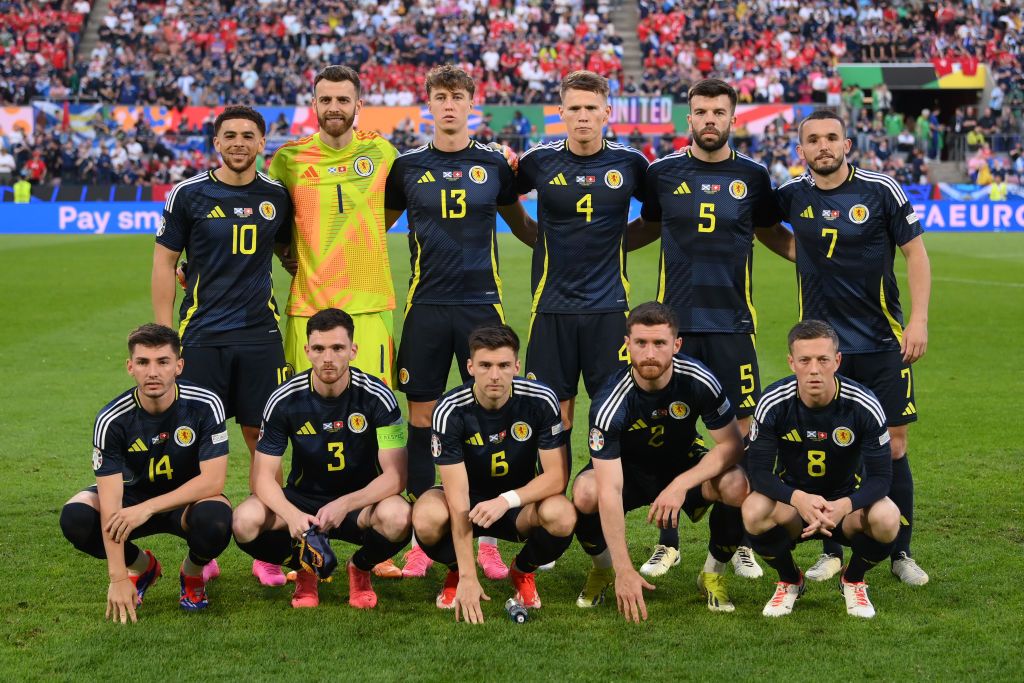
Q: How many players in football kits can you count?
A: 11